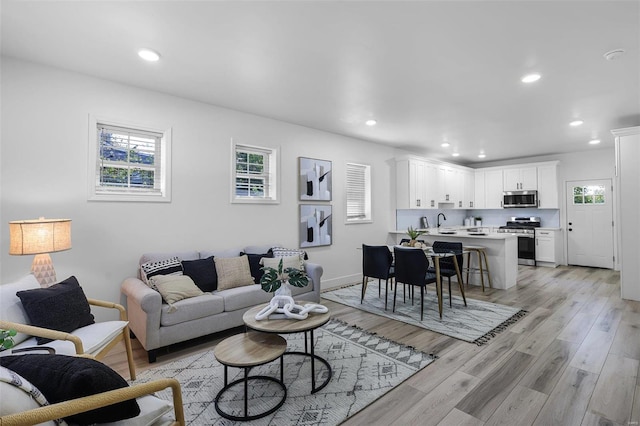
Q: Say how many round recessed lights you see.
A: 8